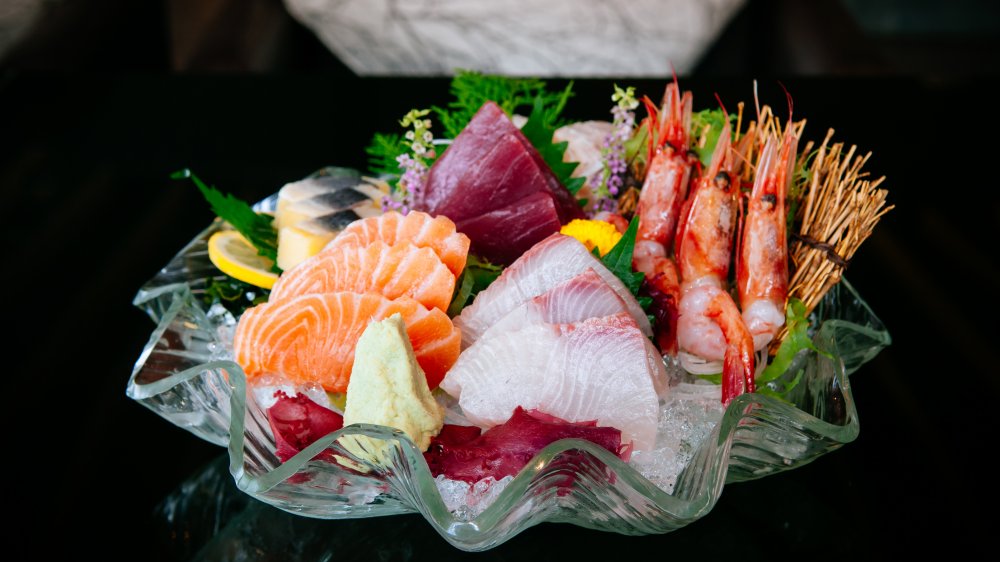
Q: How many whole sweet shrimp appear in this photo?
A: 3